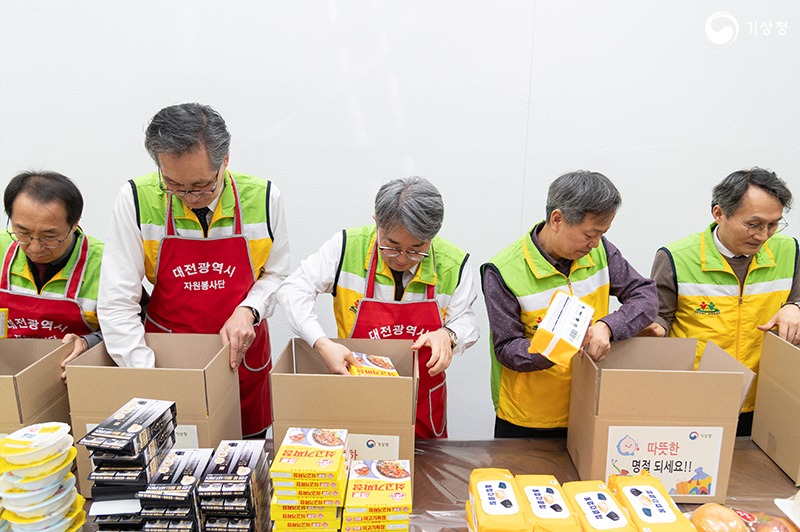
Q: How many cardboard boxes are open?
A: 5